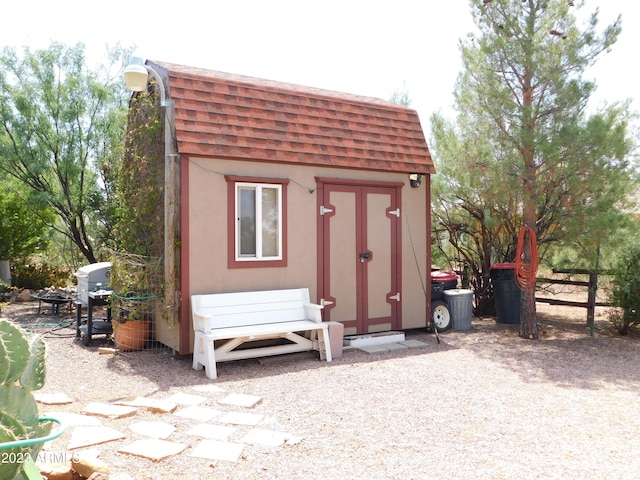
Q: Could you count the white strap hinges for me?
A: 4